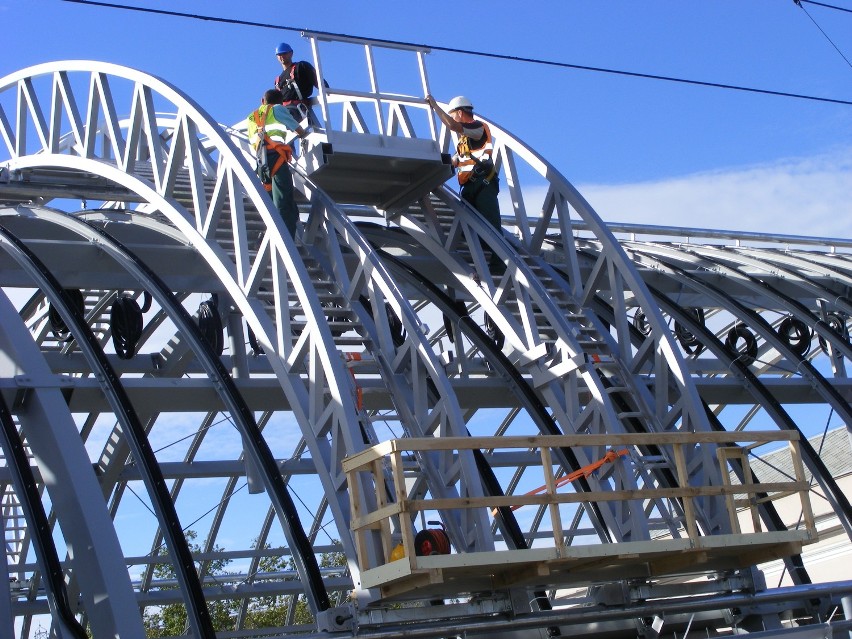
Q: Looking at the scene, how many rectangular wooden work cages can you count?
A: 1